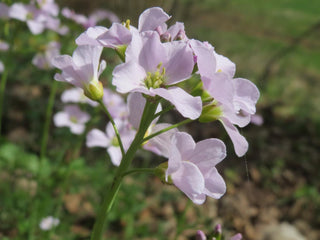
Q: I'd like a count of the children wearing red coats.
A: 0